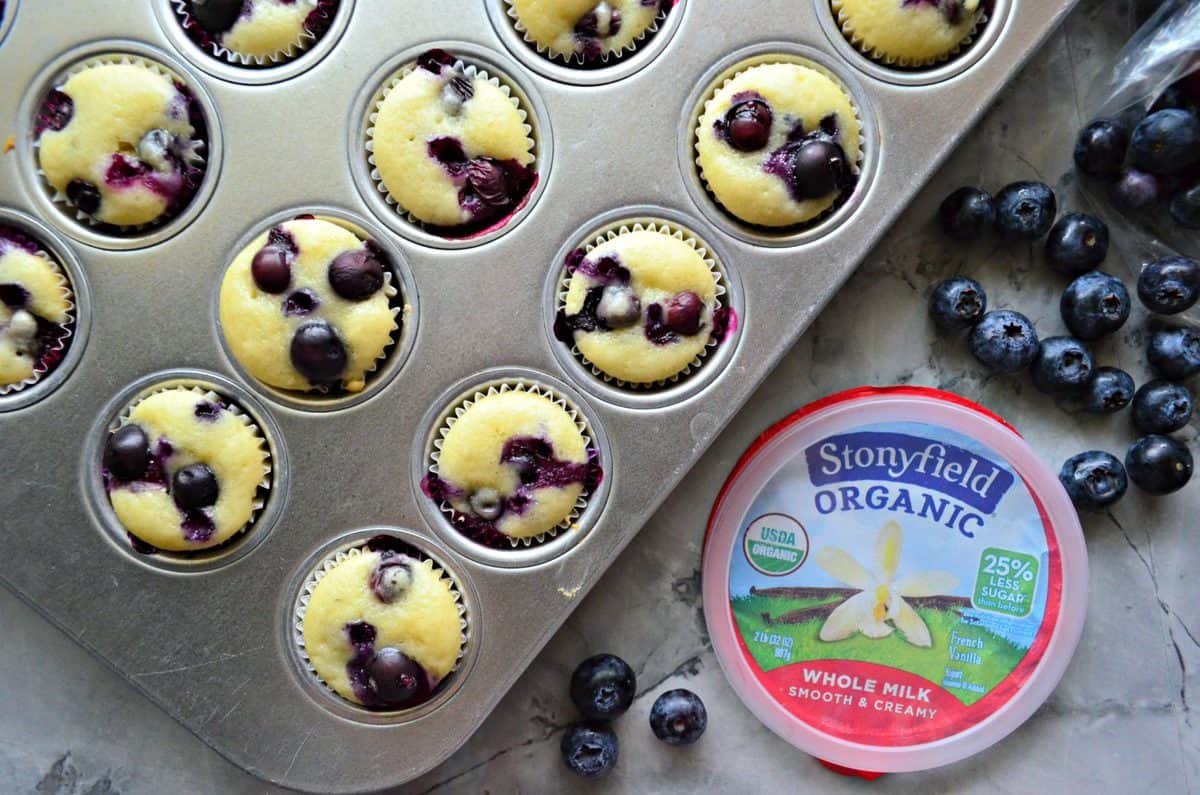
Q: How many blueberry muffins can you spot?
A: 12